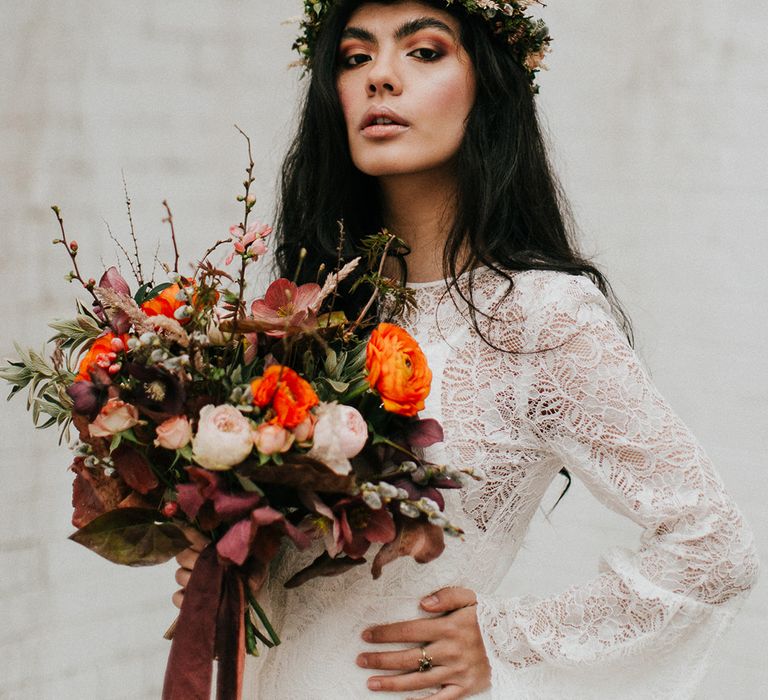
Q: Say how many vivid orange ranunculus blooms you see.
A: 4